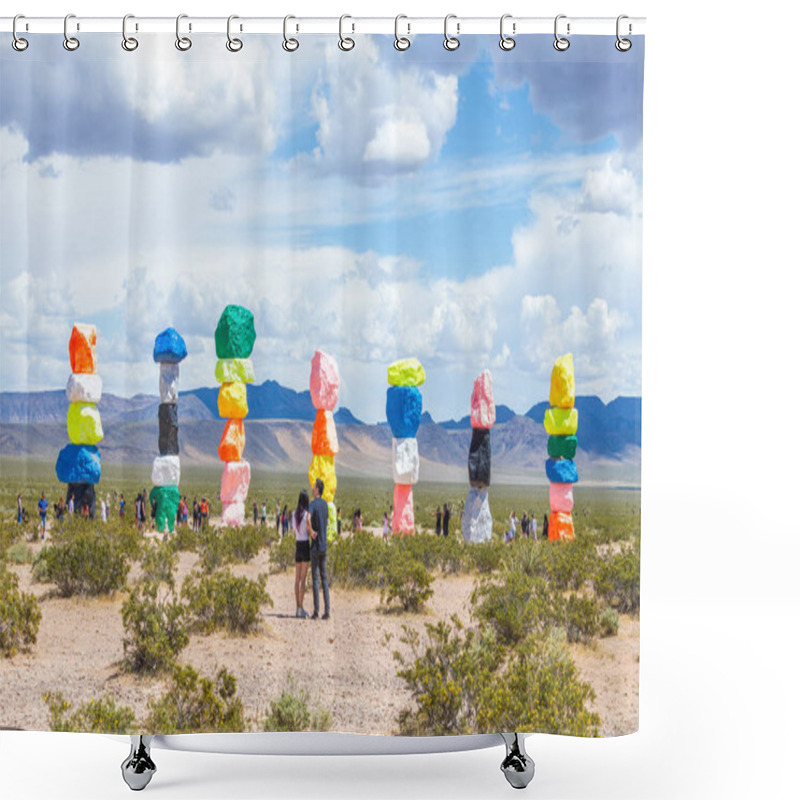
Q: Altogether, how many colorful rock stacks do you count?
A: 7